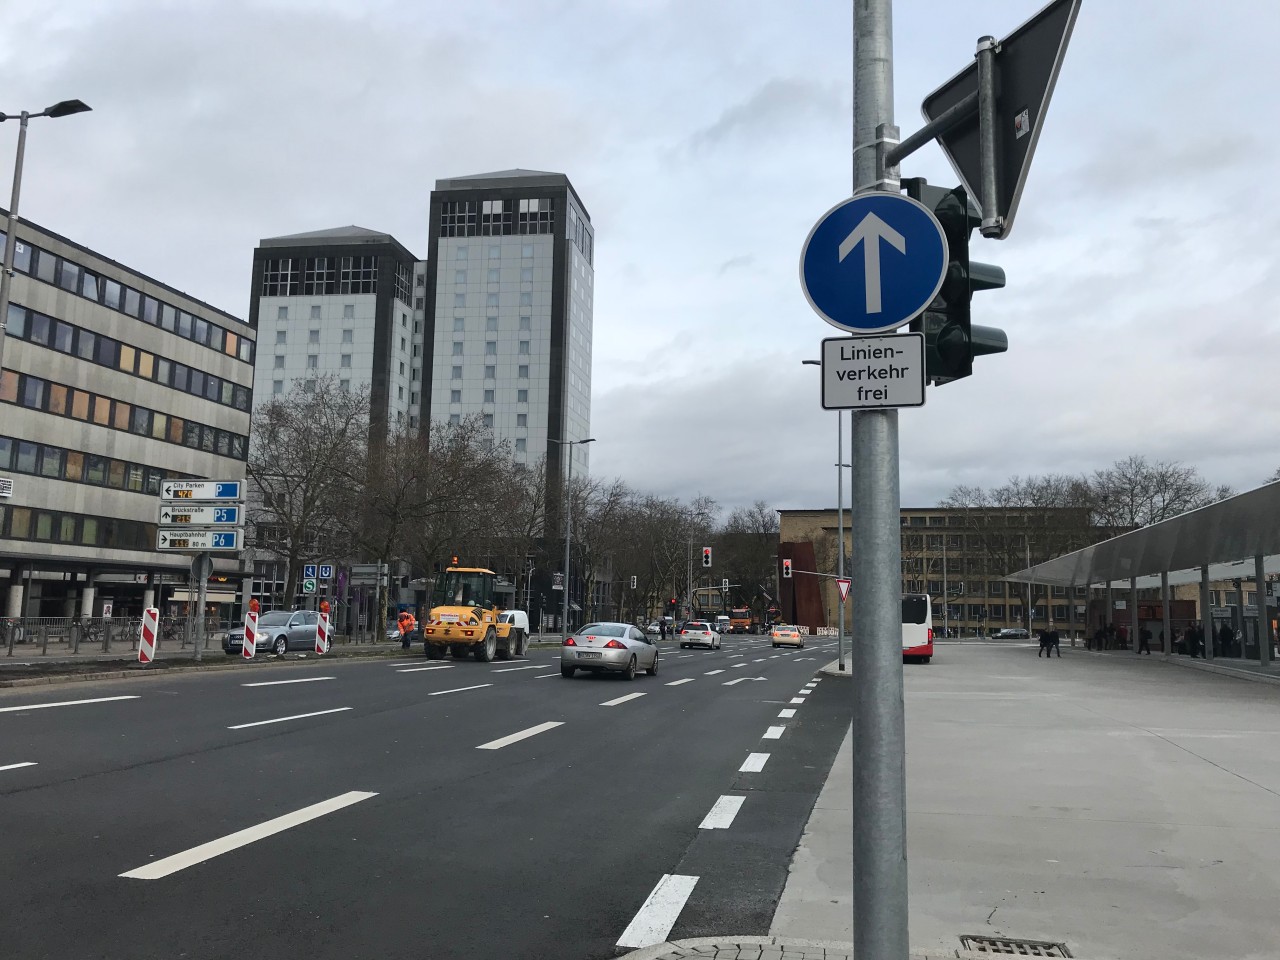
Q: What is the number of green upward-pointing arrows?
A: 0